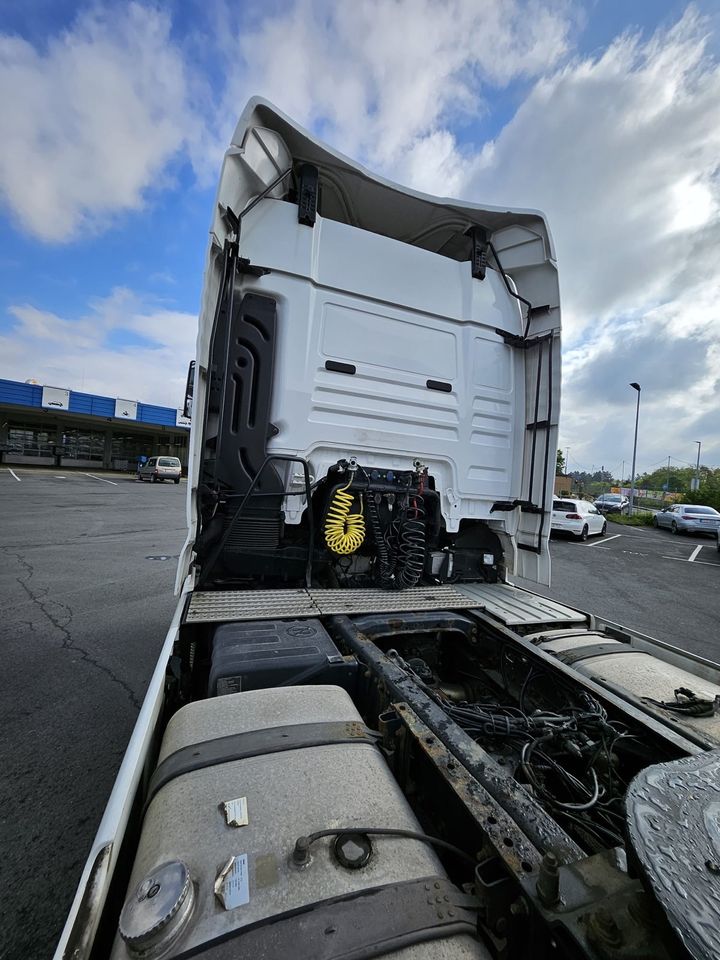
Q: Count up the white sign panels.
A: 3